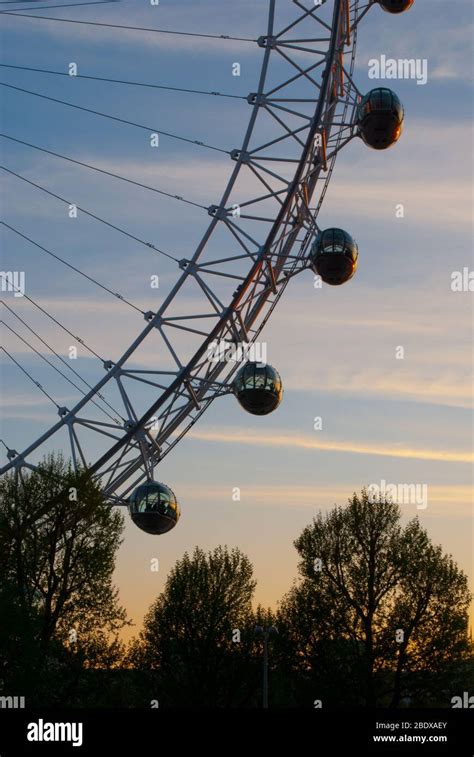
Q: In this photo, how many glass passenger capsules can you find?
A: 5